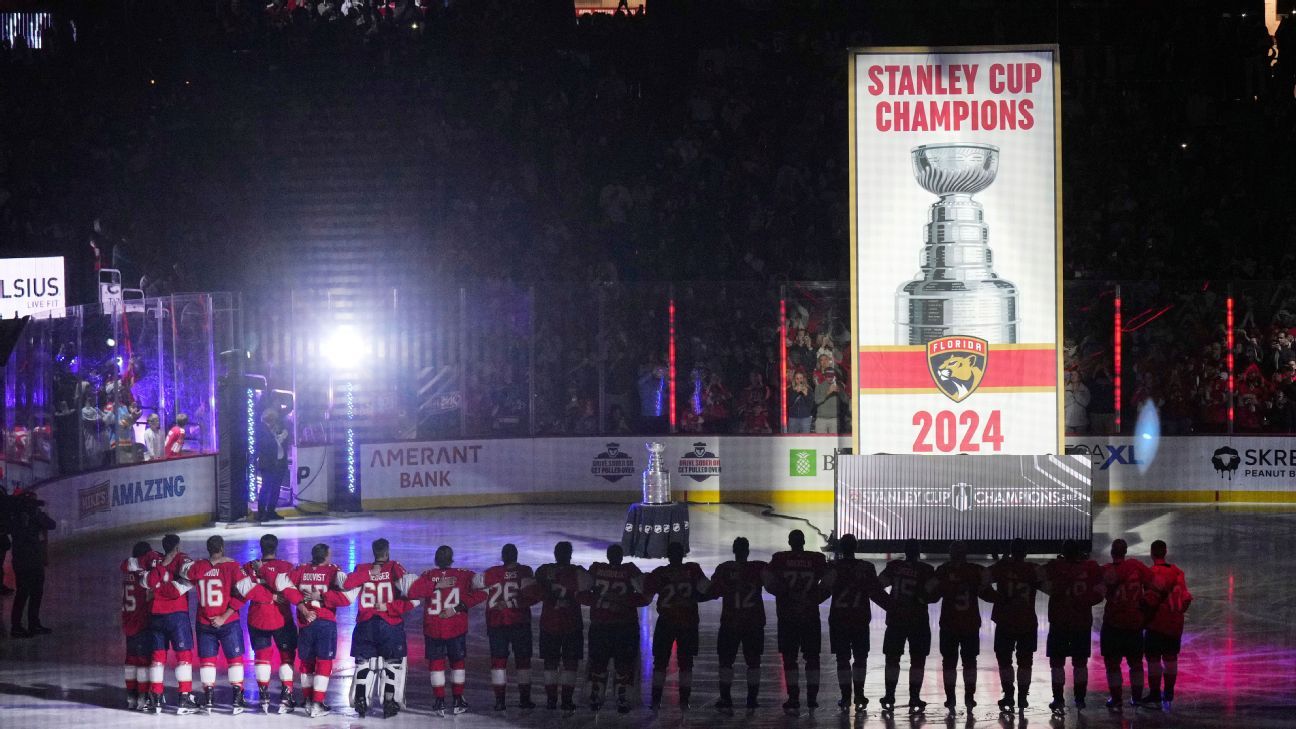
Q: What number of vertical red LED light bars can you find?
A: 4